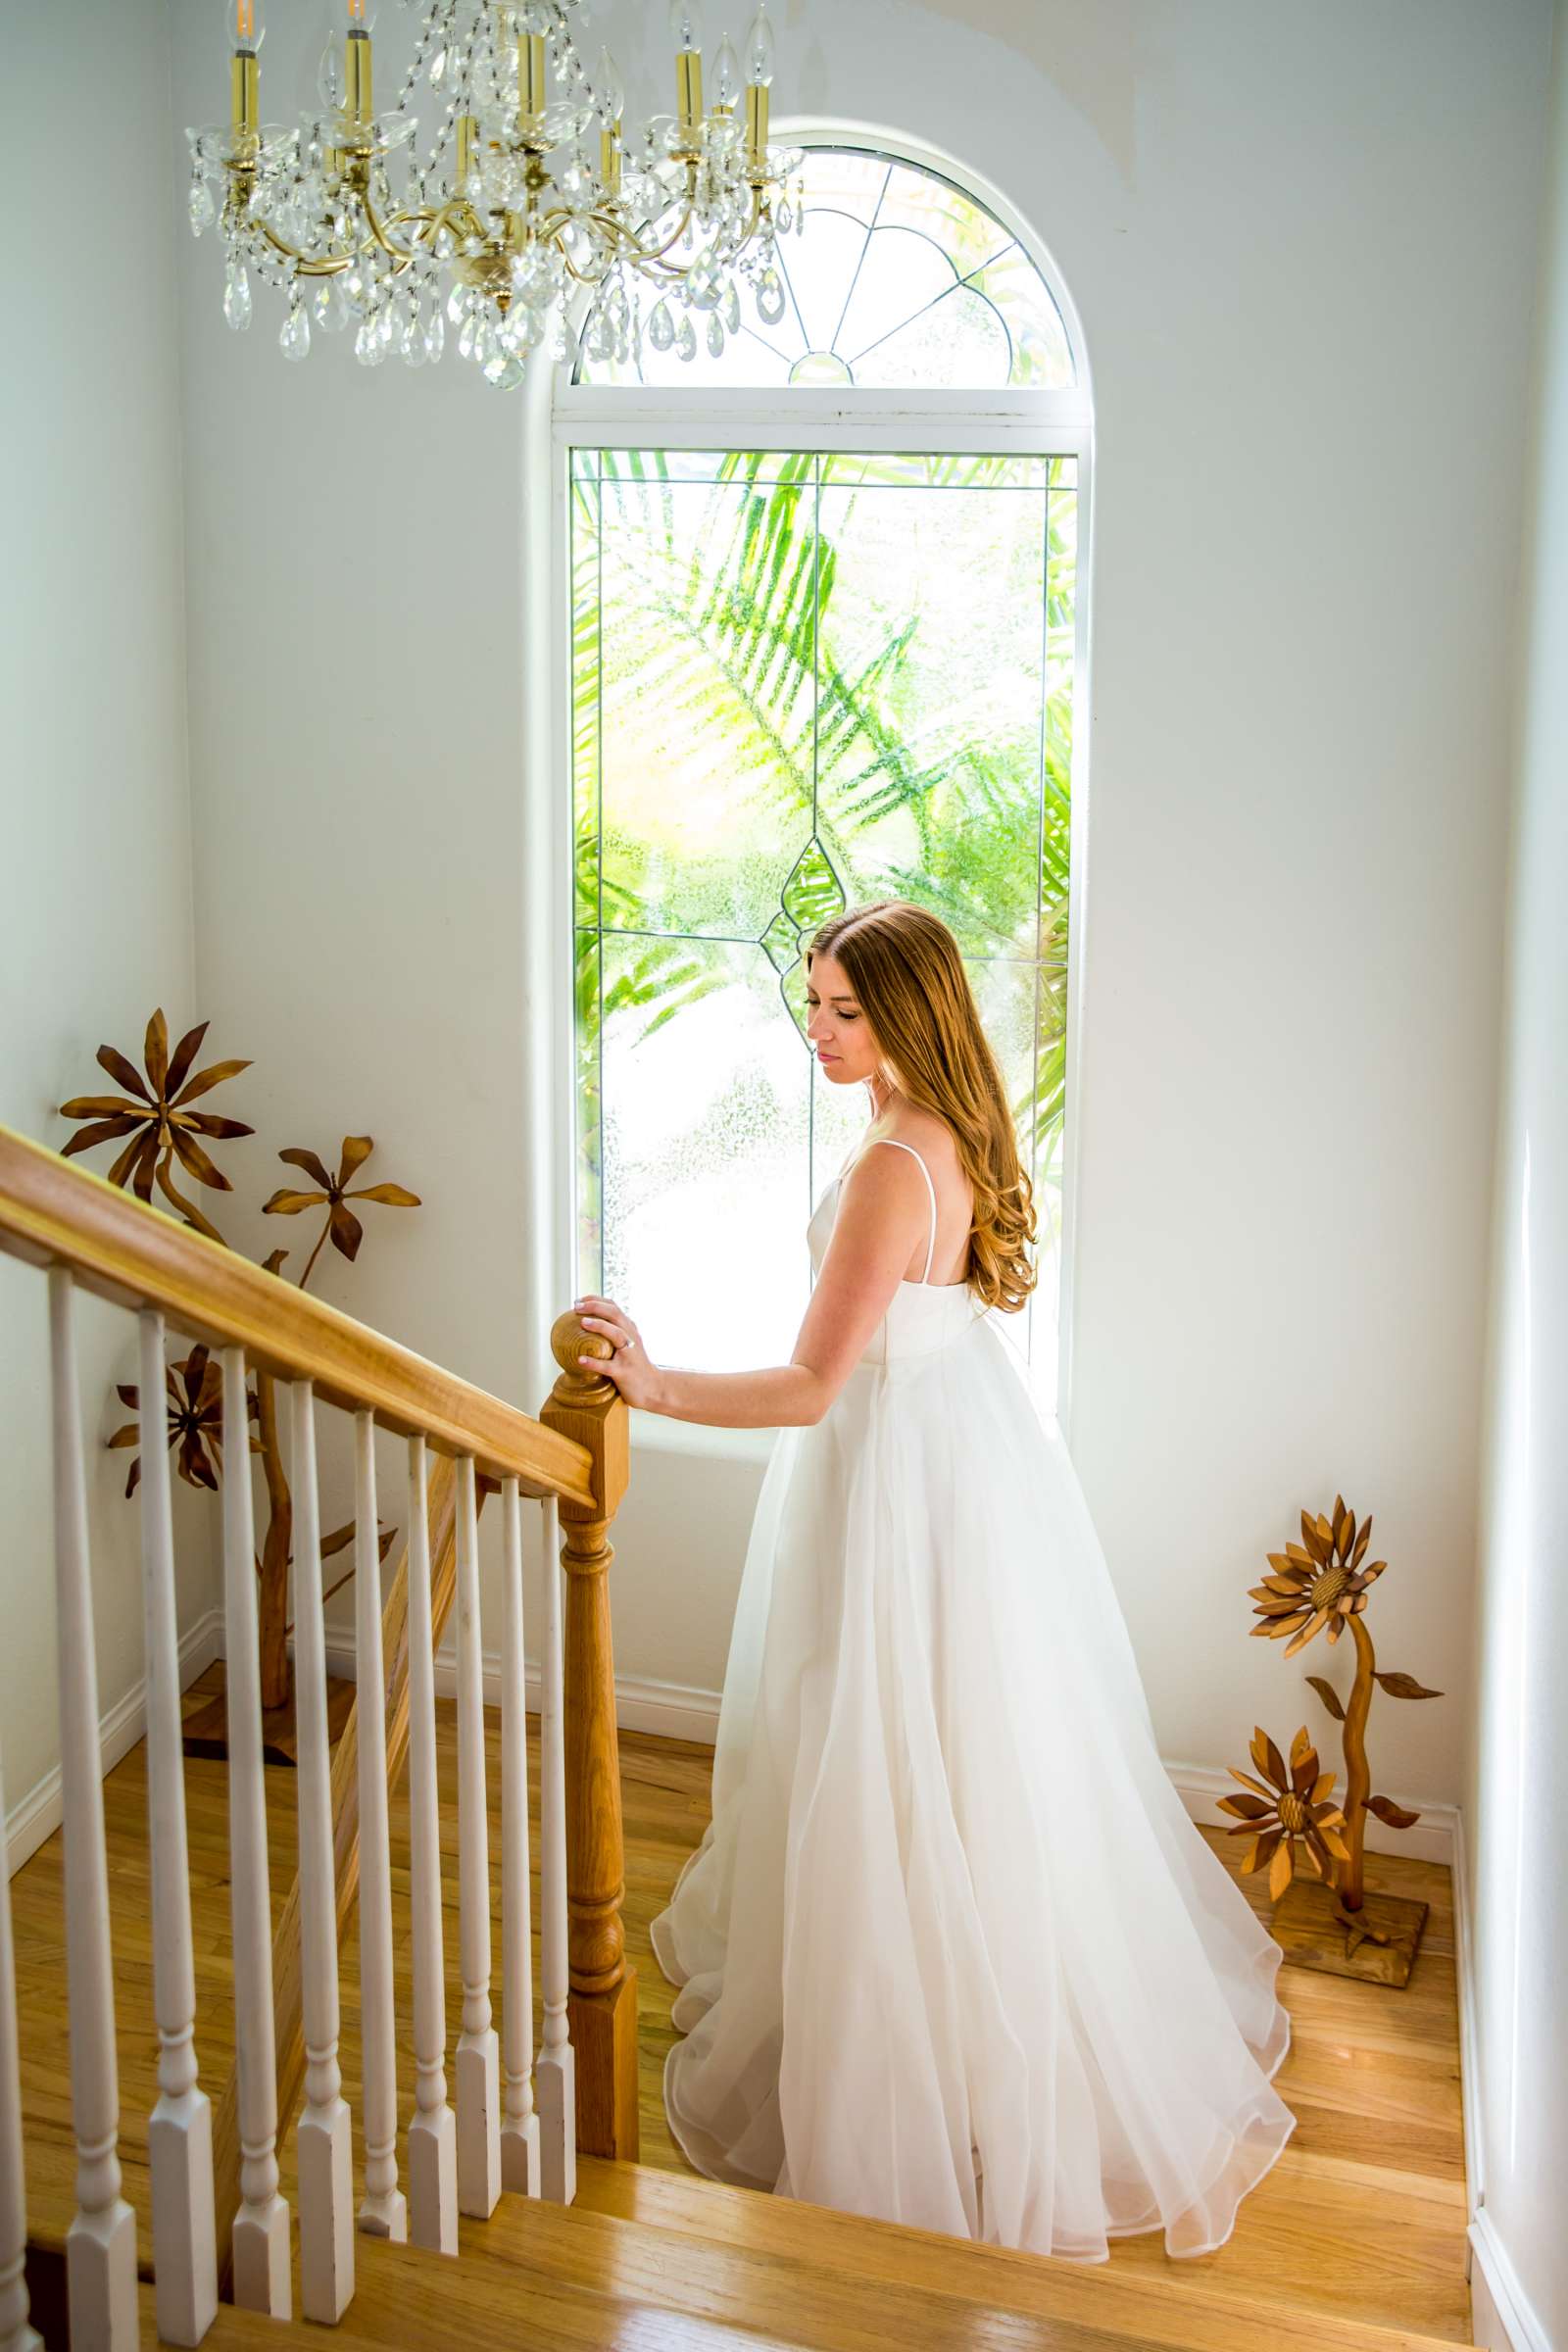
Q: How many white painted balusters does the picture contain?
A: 10